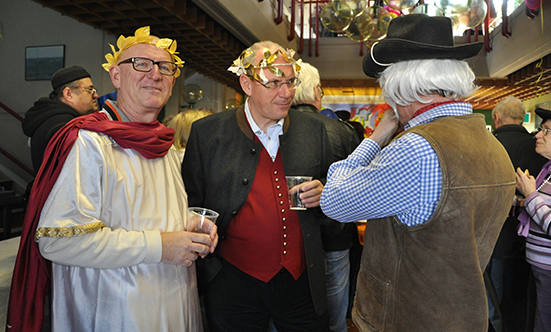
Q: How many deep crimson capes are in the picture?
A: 1